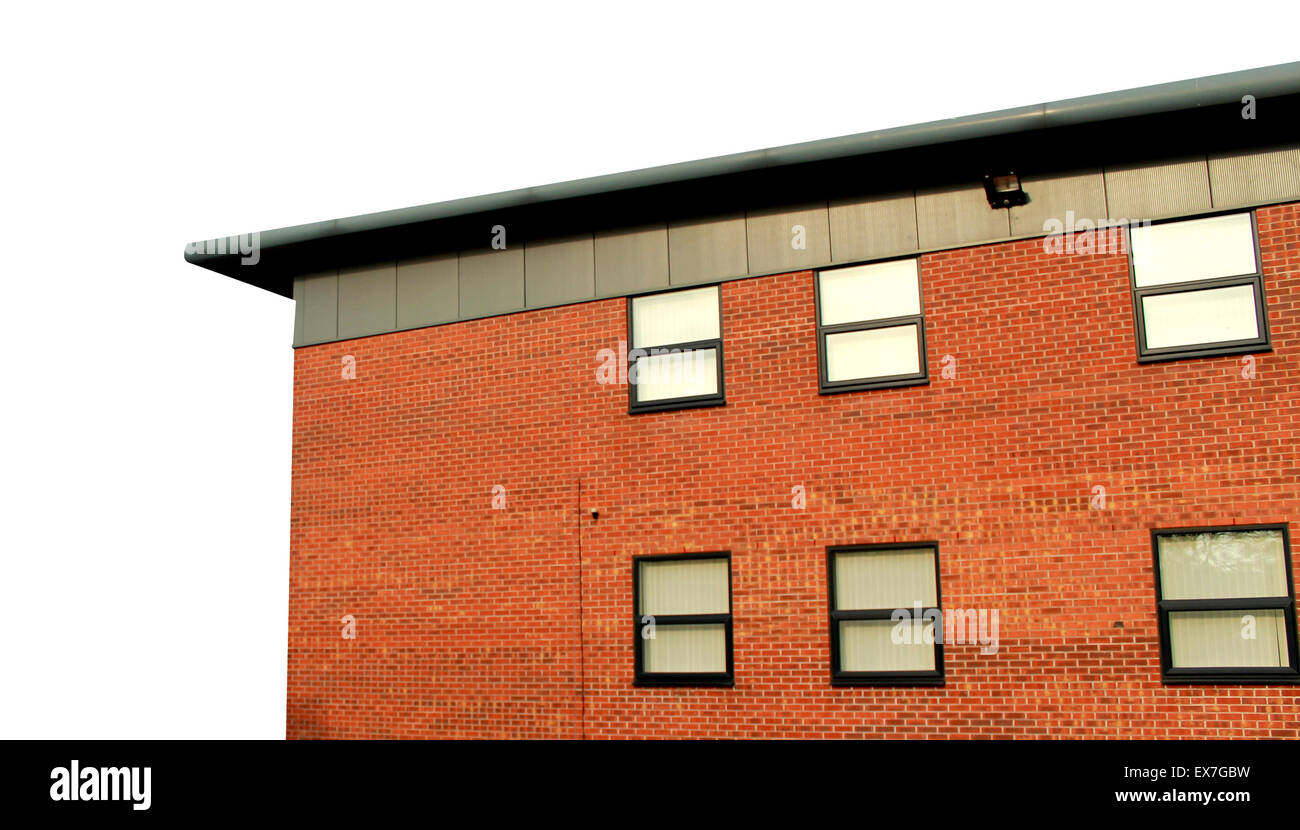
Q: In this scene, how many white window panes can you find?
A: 12